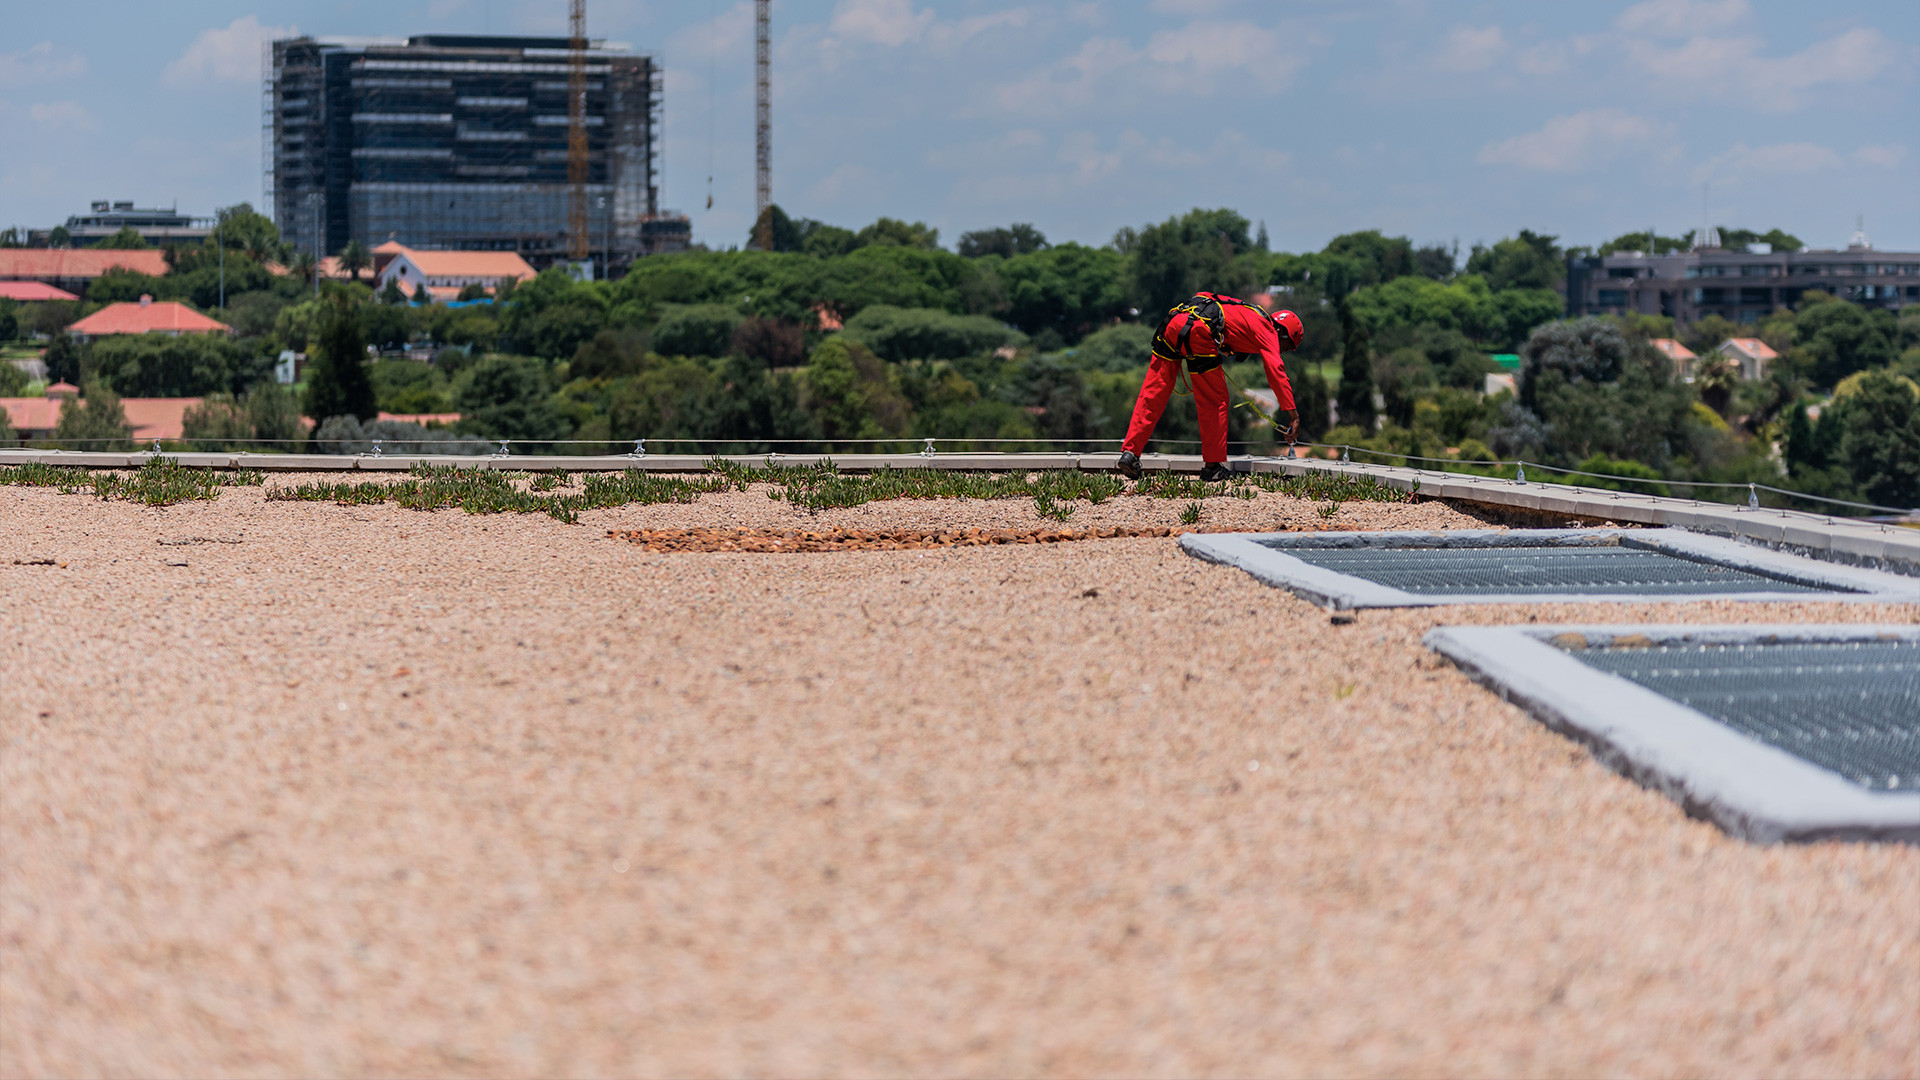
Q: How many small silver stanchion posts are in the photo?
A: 9